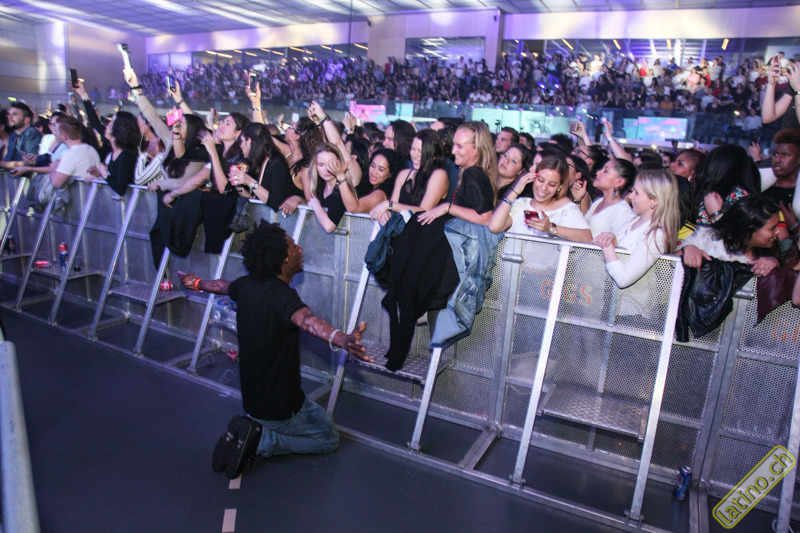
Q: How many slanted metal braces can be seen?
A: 12